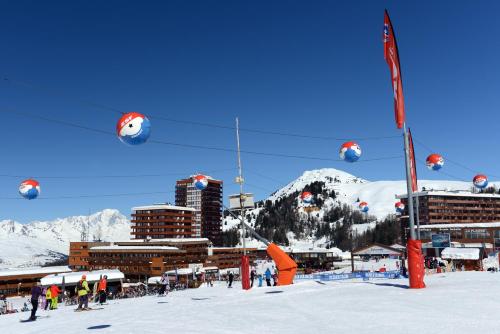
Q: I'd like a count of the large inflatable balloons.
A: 9